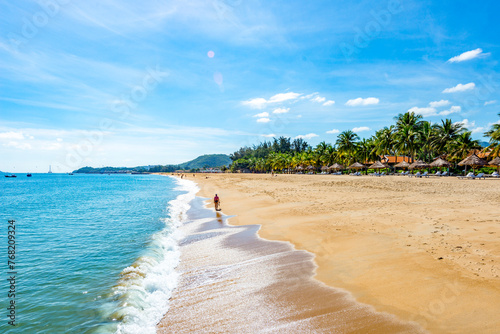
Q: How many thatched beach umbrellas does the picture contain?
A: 11